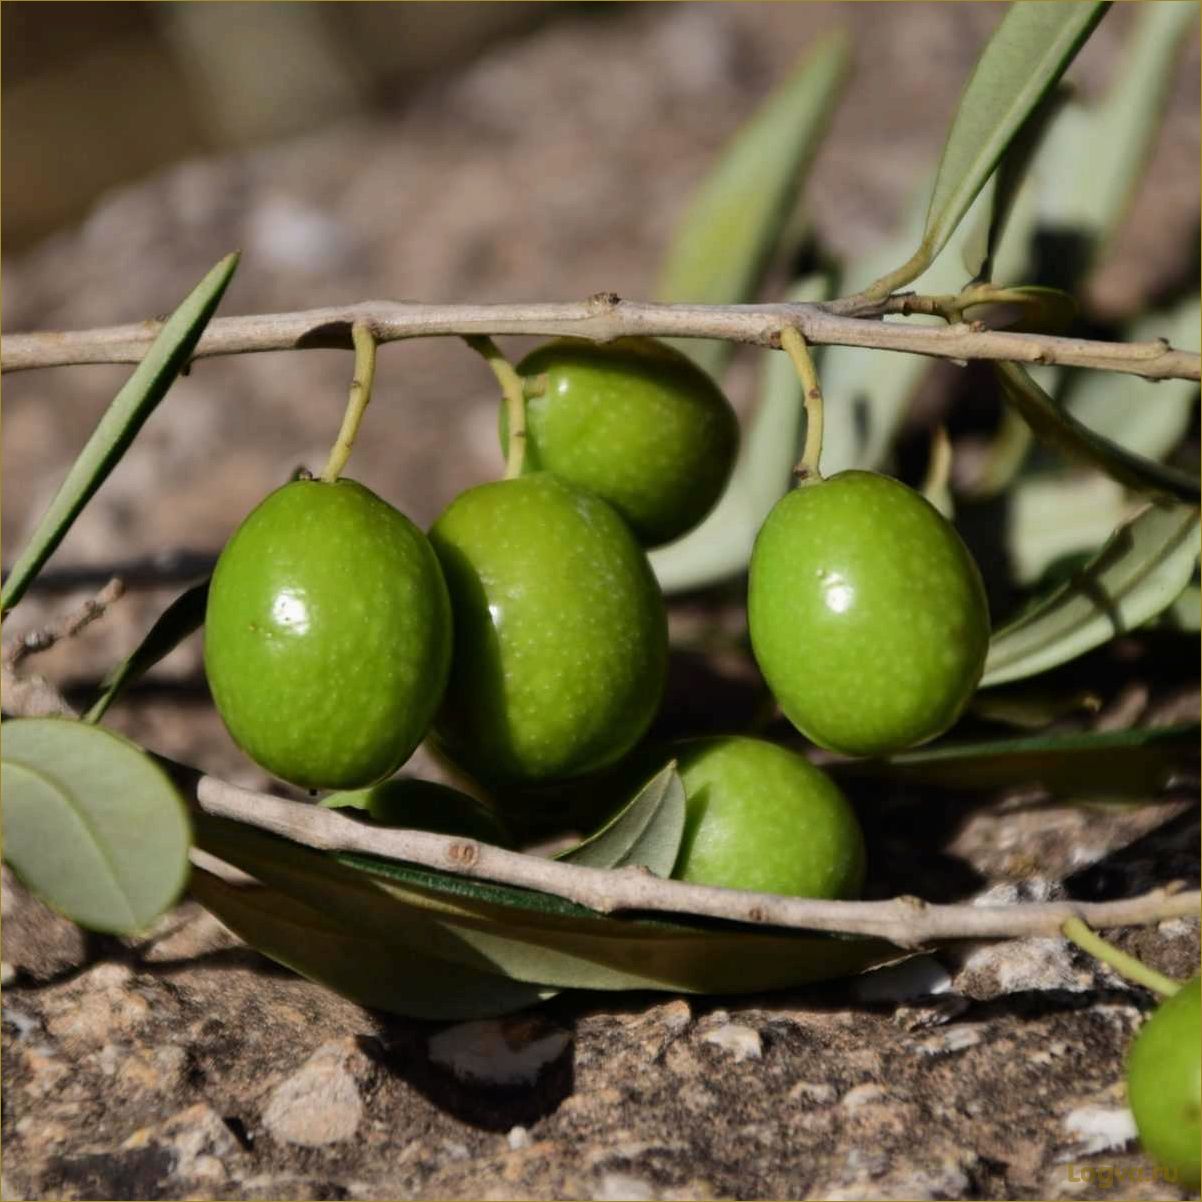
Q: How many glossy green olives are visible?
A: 6